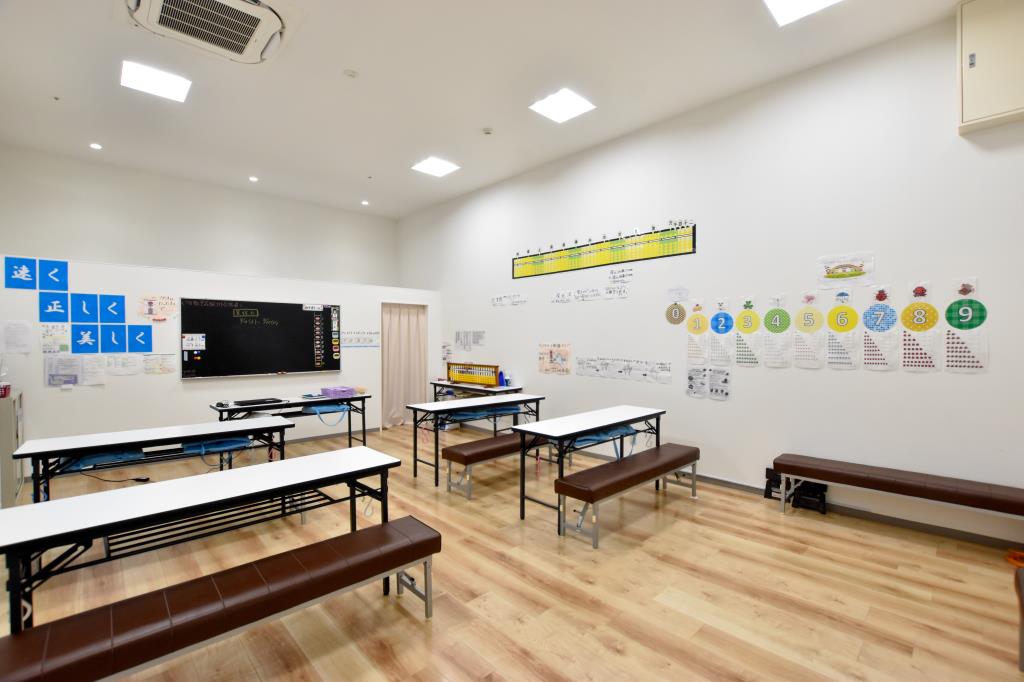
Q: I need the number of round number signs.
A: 10